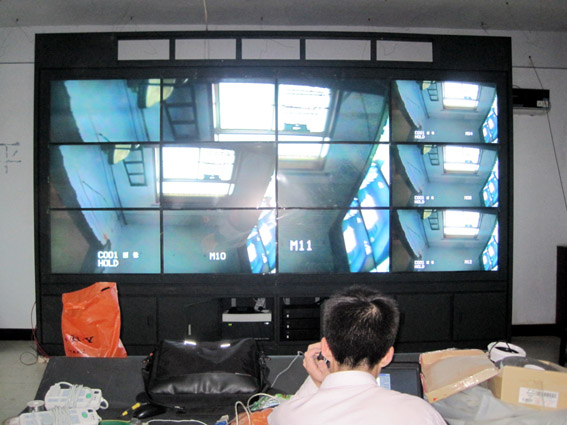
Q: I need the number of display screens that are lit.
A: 12